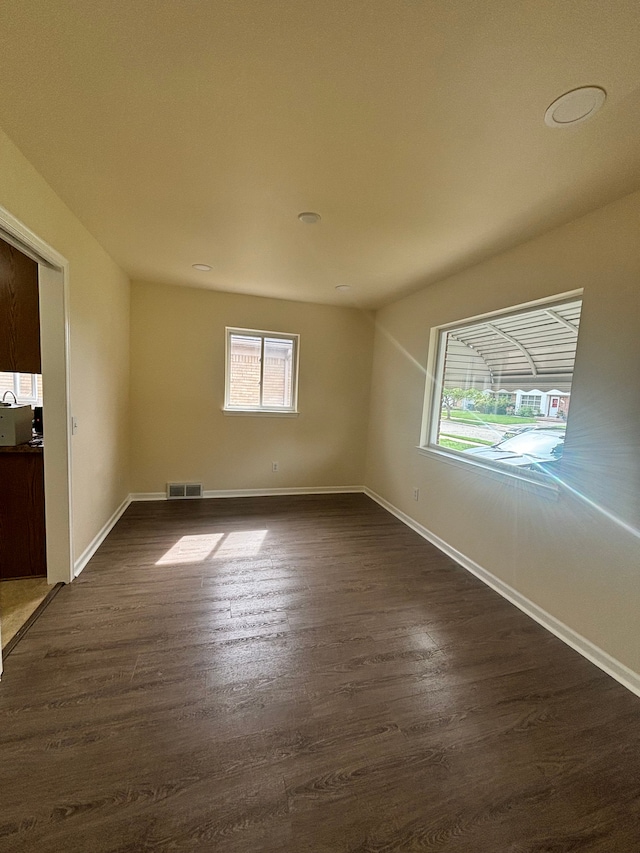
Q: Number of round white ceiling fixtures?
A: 4